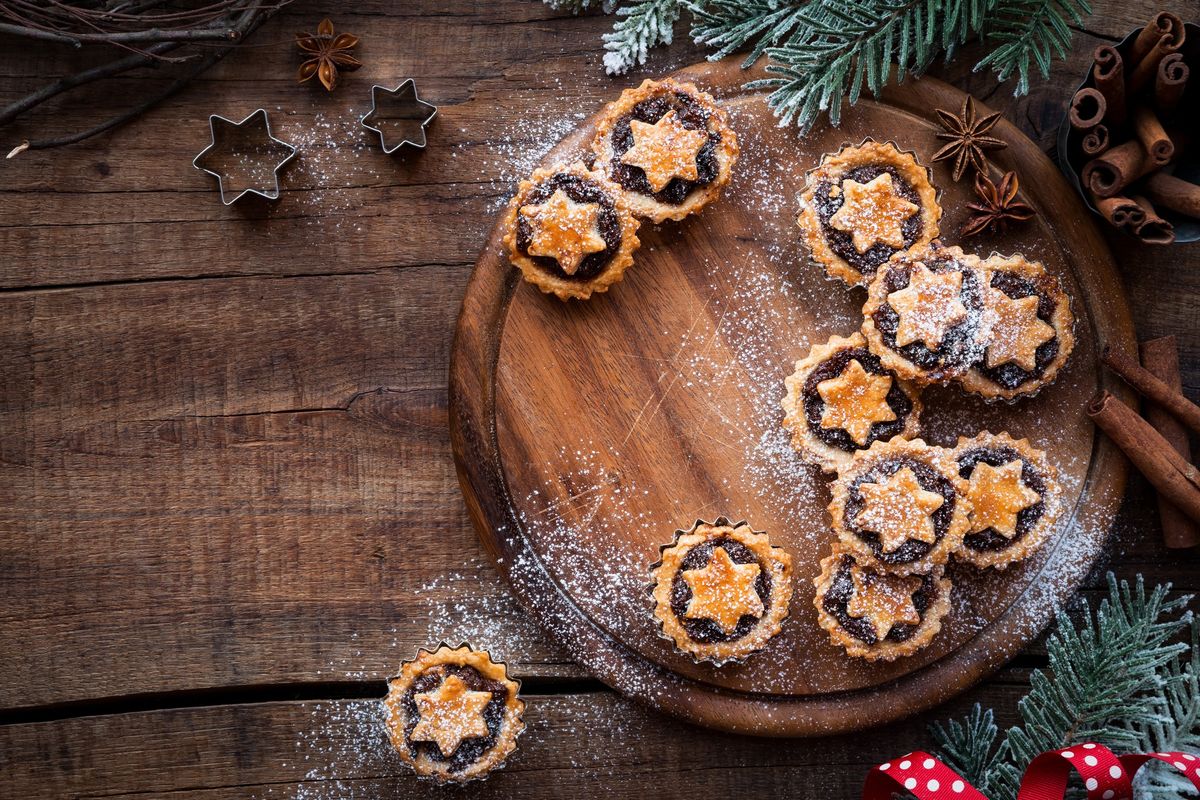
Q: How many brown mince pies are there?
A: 11